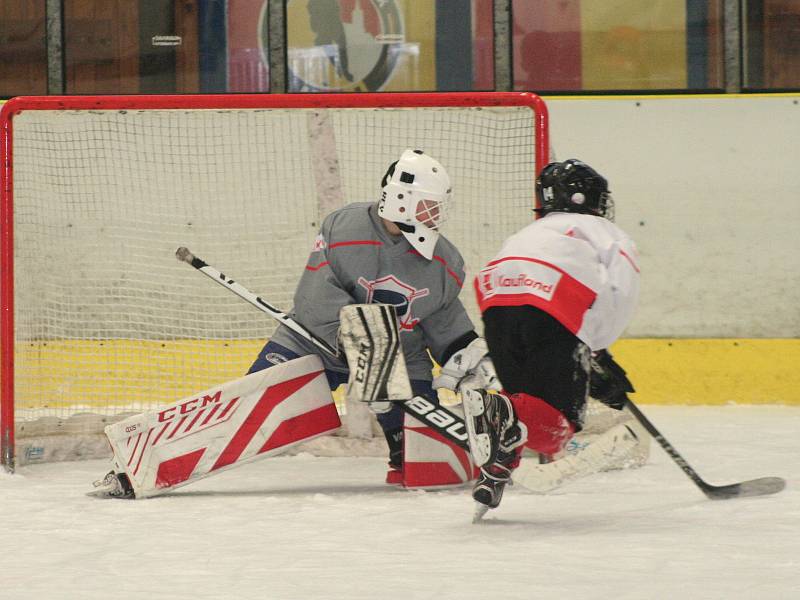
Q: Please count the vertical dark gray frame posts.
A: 4